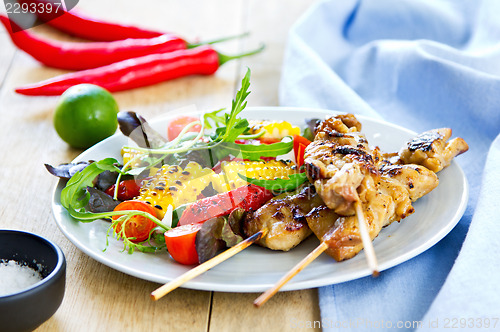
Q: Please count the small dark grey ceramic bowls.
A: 1